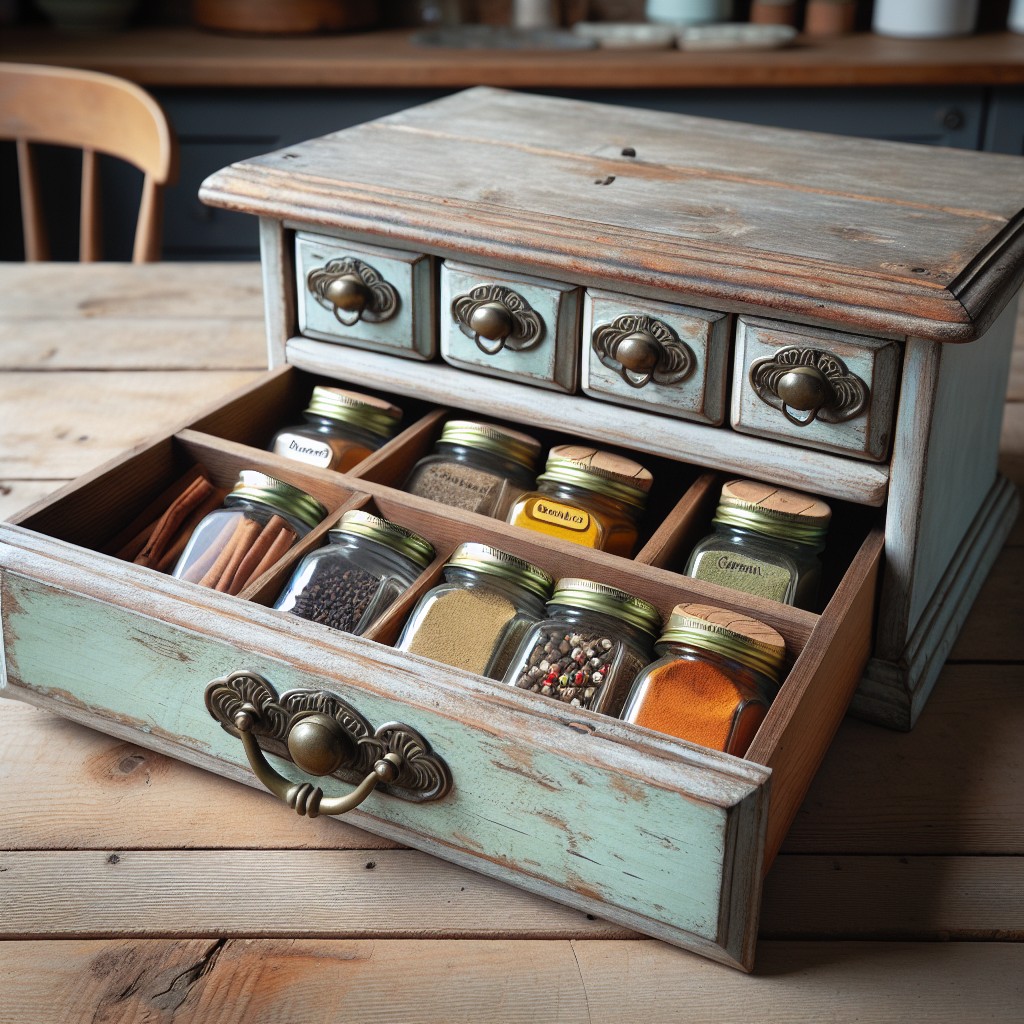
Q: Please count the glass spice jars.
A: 9